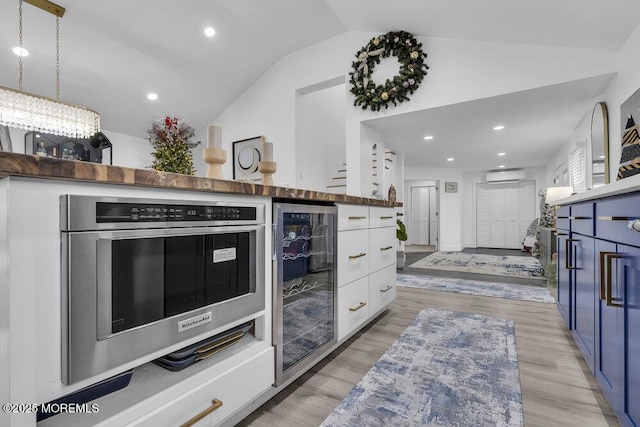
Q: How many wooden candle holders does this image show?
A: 2